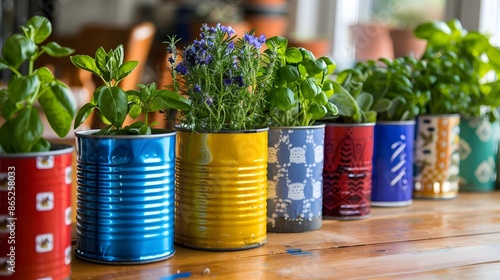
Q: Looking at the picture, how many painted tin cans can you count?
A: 8